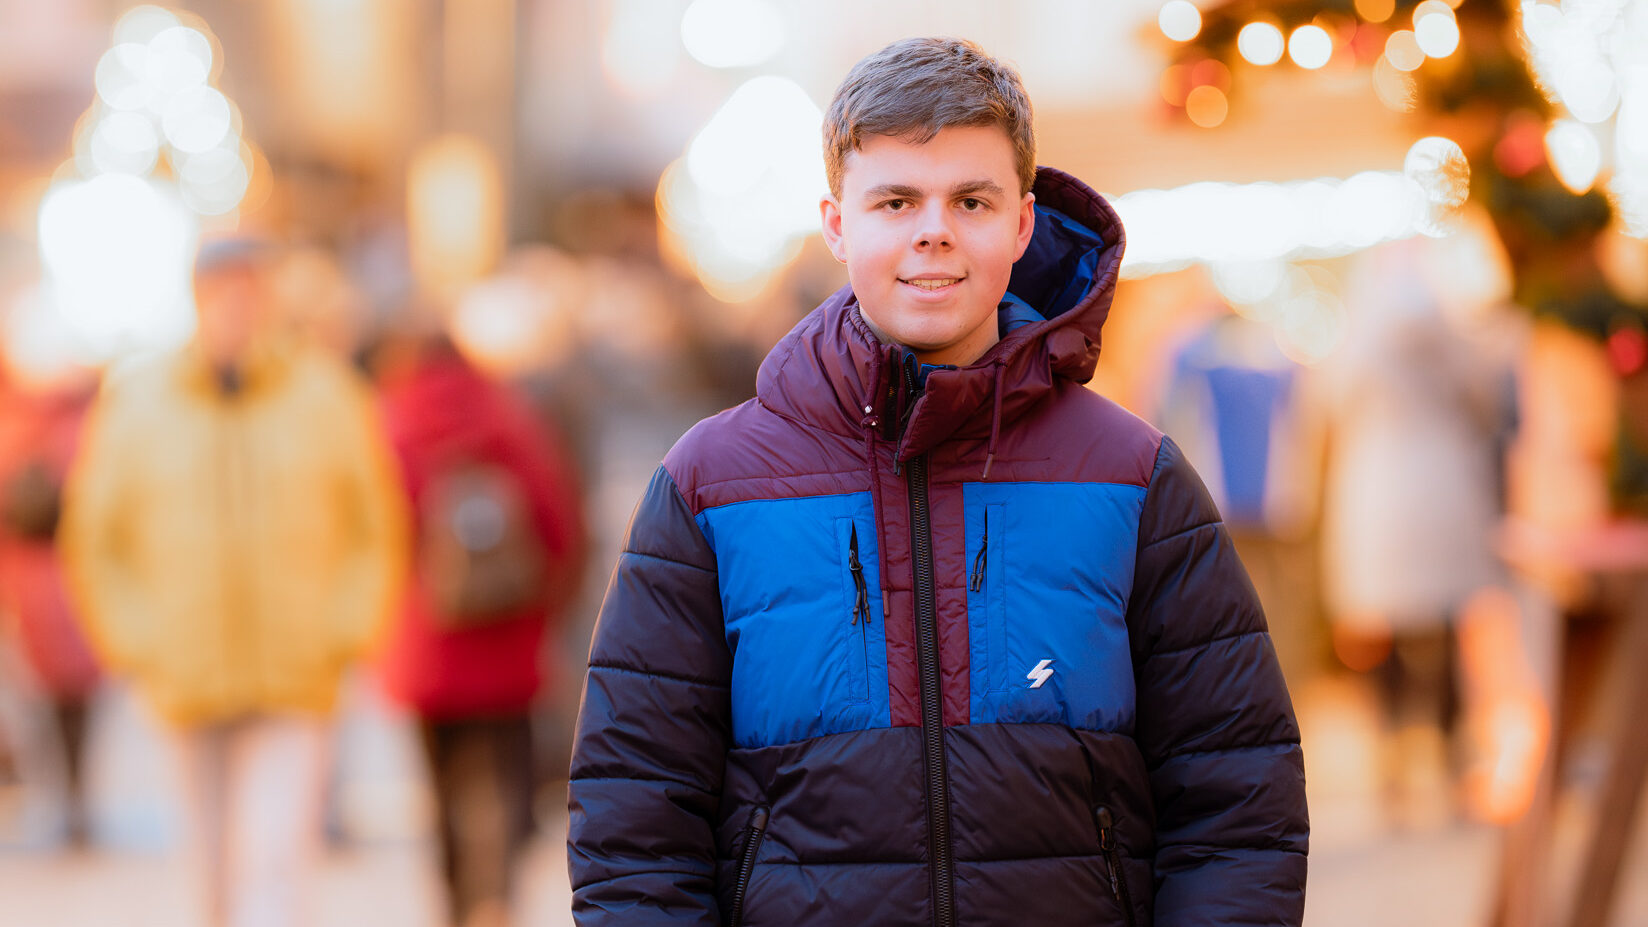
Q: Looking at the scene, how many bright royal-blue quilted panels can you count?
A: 2